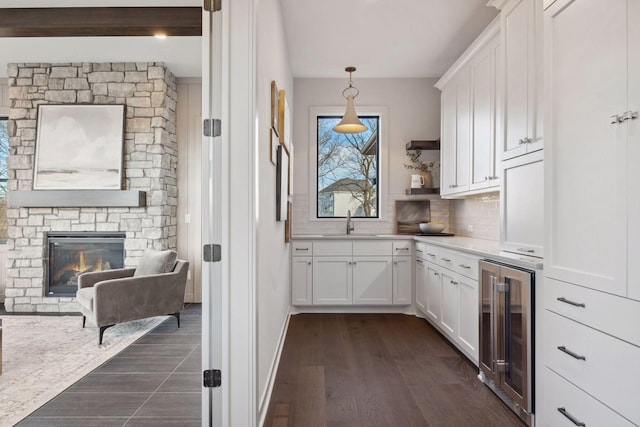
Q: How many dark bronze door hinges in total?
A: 4